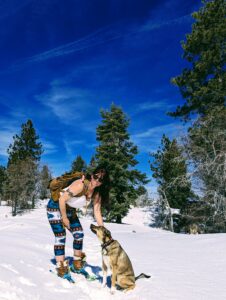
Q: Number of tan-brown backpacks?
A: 1